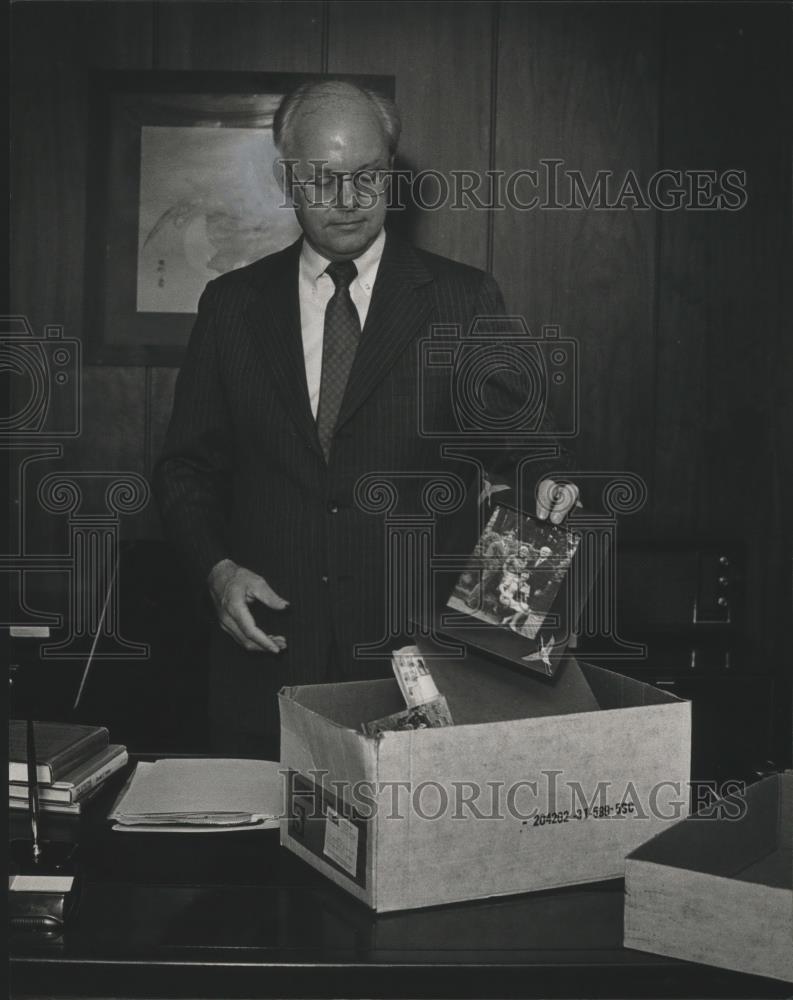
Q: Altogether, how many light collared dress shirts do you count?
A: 1